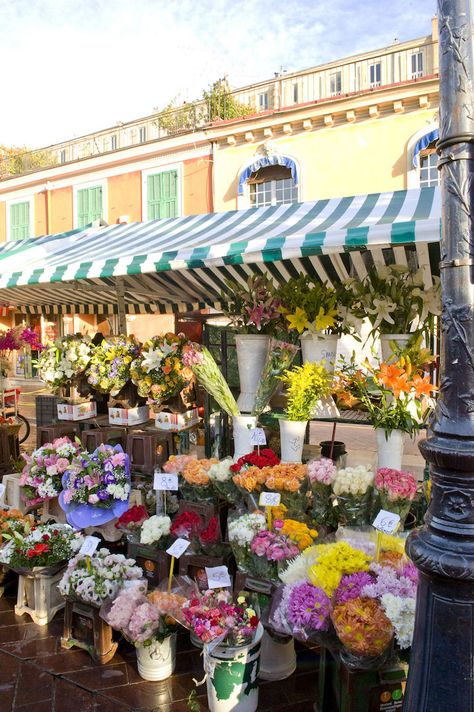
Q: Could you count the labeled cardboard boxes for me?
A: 3